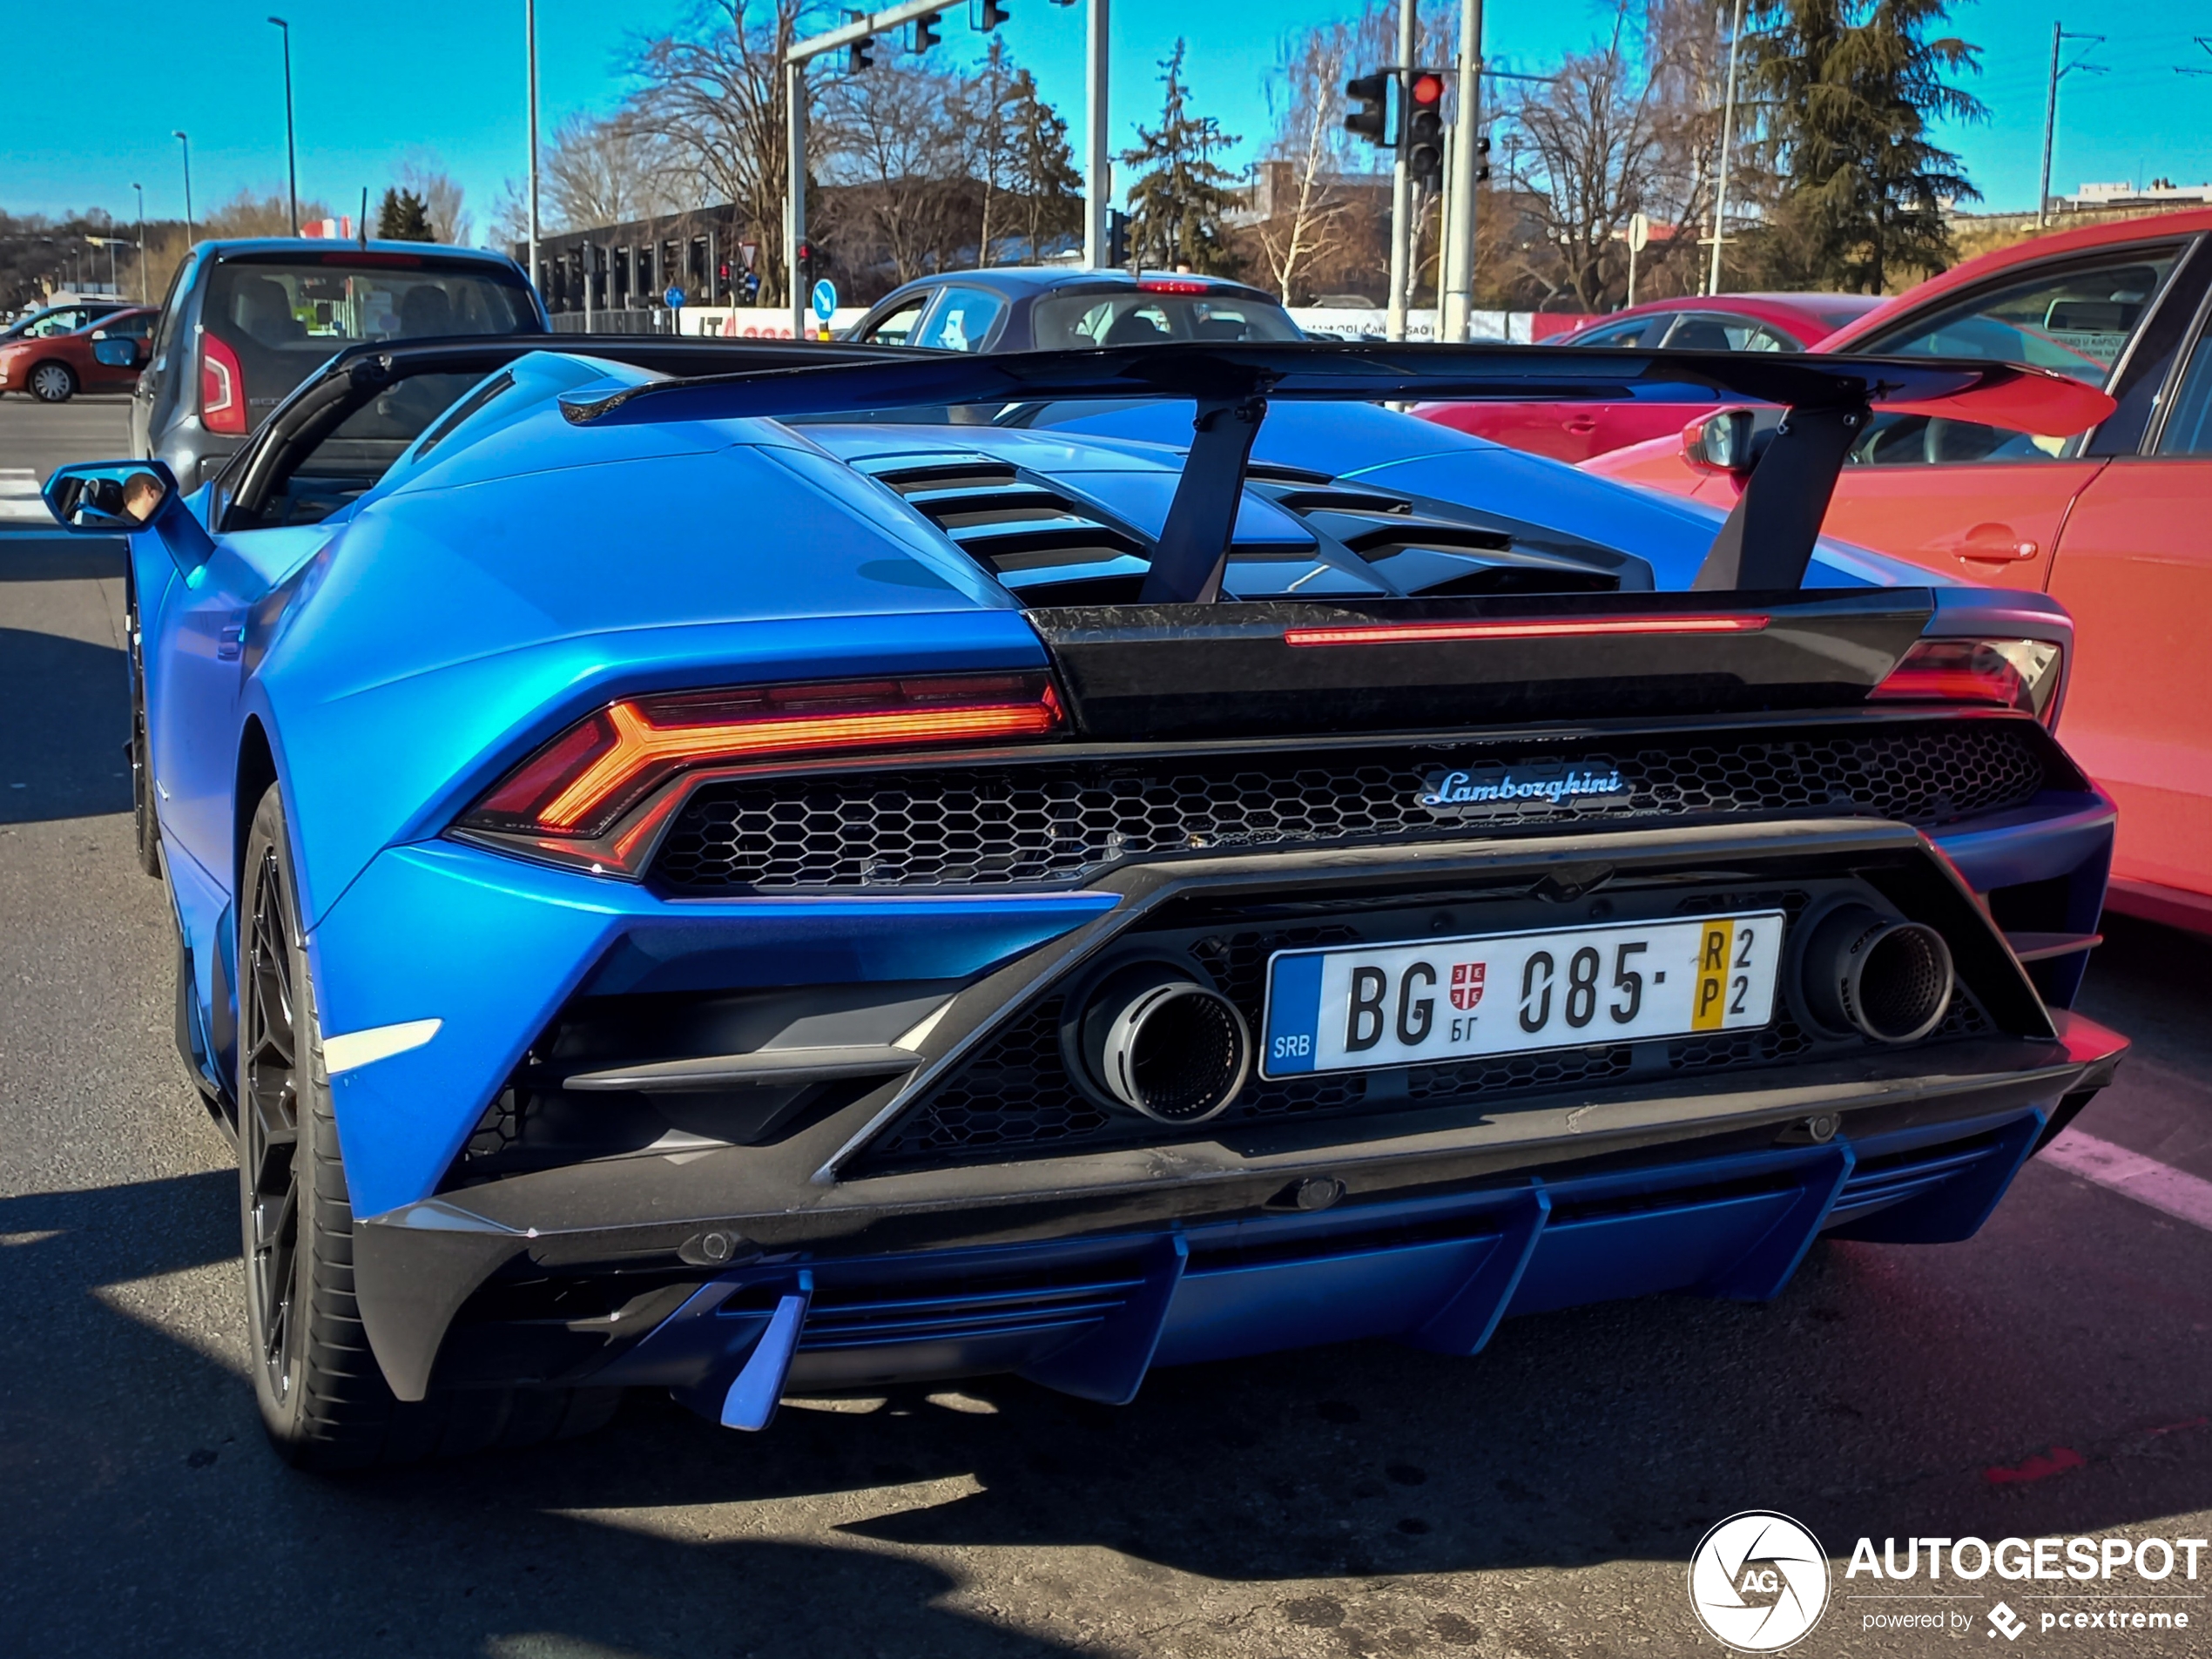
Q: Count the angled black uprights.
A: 2